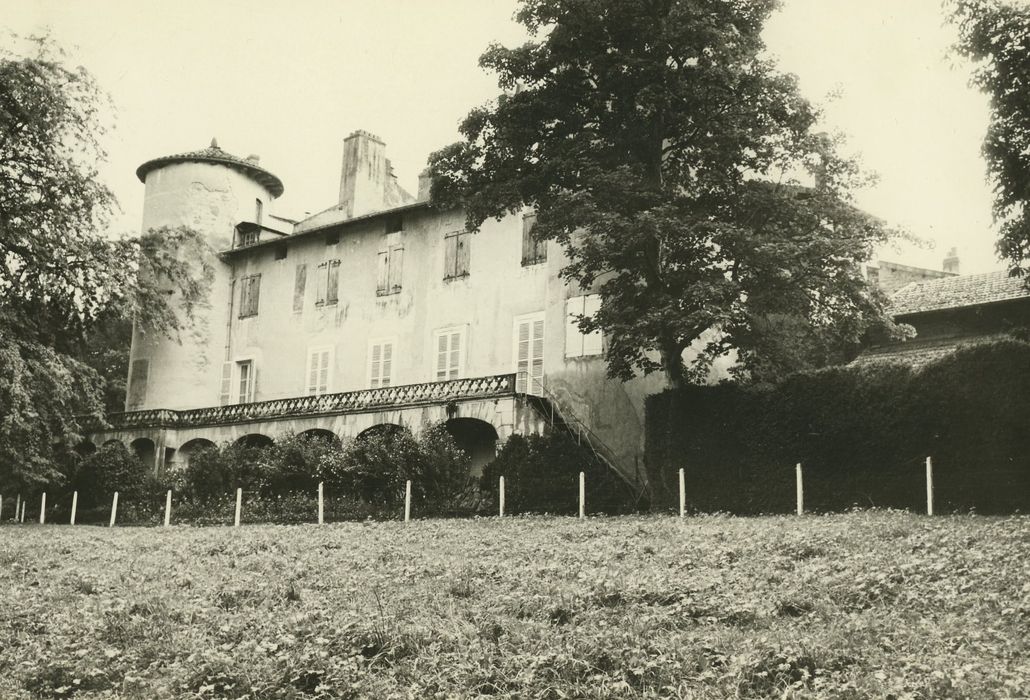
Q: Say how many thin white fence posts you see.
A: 15